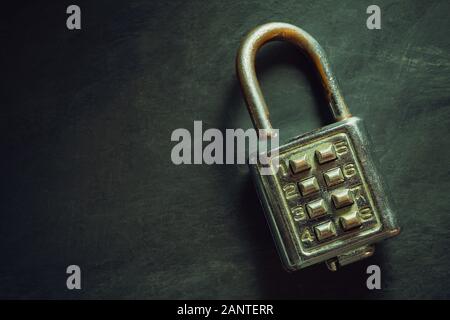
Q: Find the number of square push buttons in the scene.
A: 8